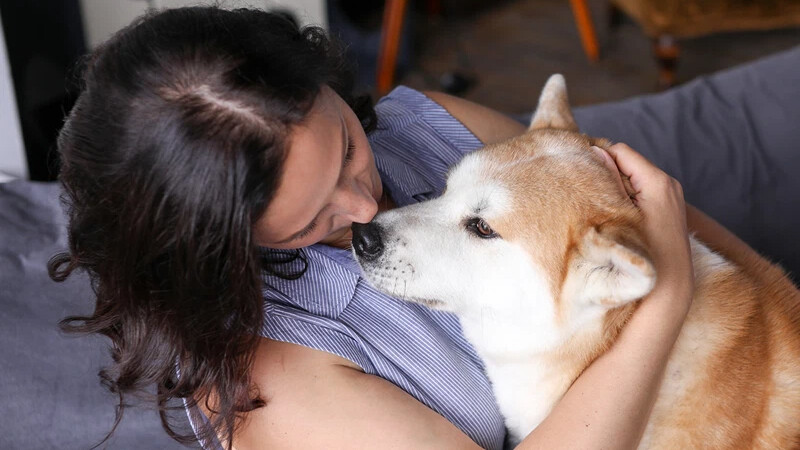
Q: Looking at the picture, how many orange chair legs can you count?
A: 2